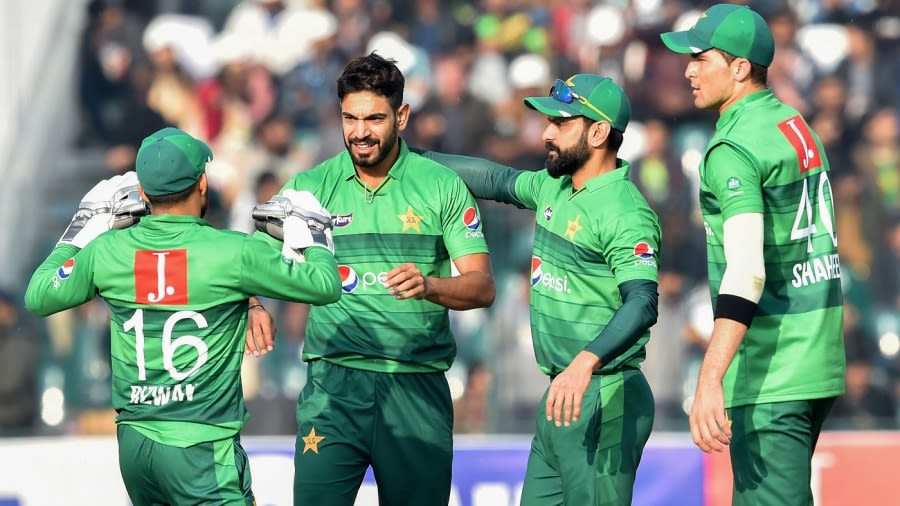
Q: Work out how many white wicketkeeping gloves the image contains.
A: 2